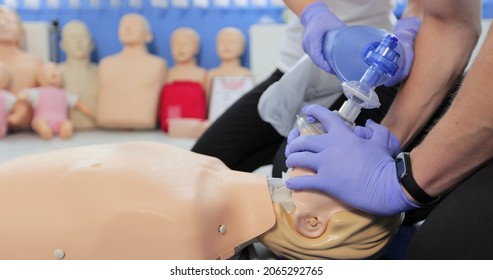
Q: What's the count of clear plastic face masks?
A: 1